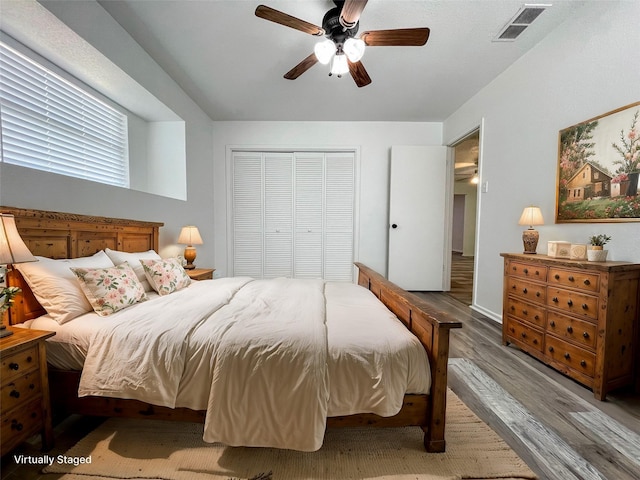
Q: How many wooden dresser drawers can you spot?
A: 8